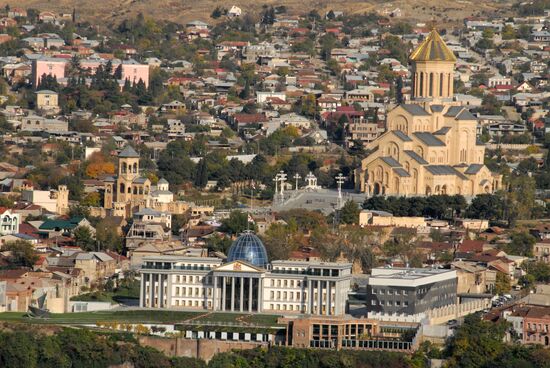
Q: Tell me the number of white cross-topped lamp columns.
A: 4